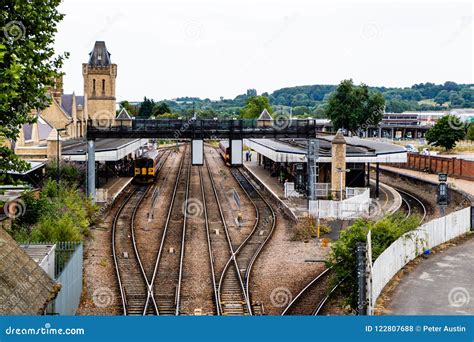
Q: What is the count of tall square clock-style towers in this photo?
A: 1